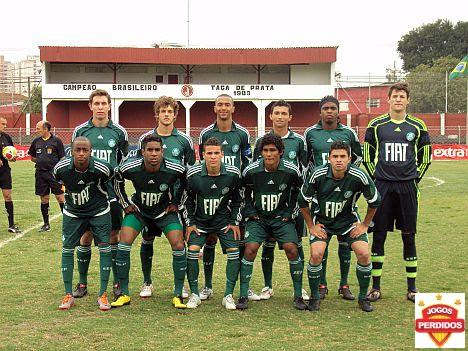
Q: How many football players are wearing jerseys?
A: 11